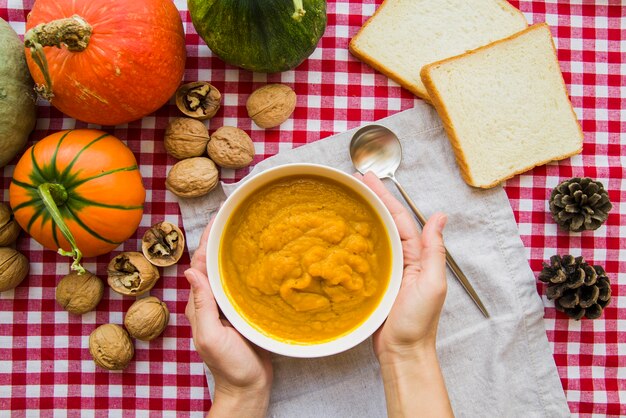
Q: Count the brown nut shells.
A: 12